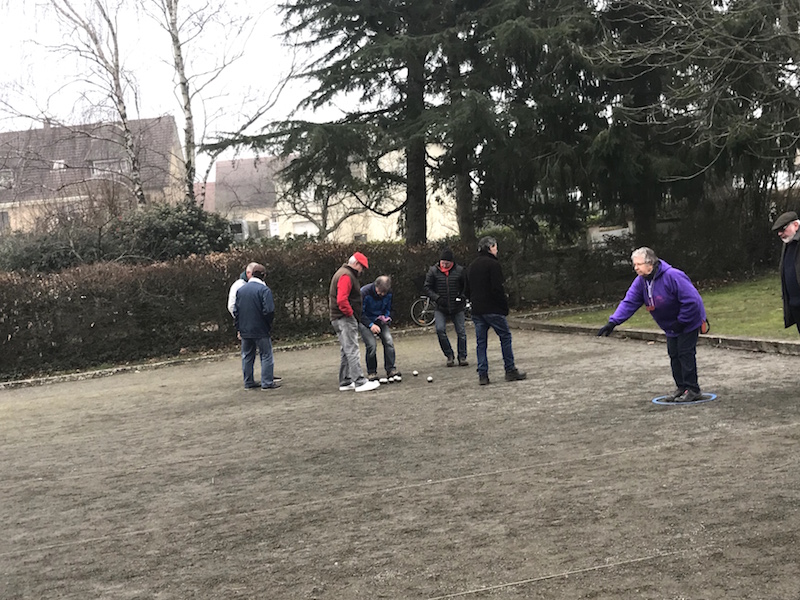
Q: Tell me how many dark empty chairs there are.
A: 0